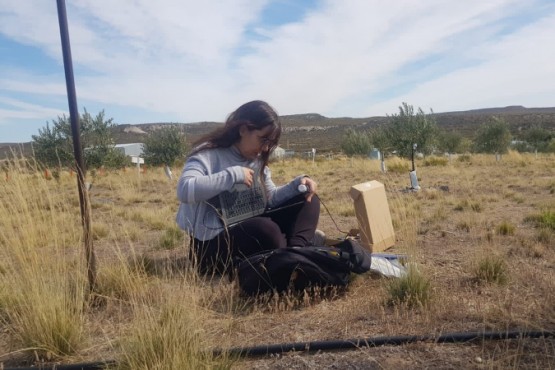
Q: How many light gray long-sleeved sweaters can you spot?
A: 1